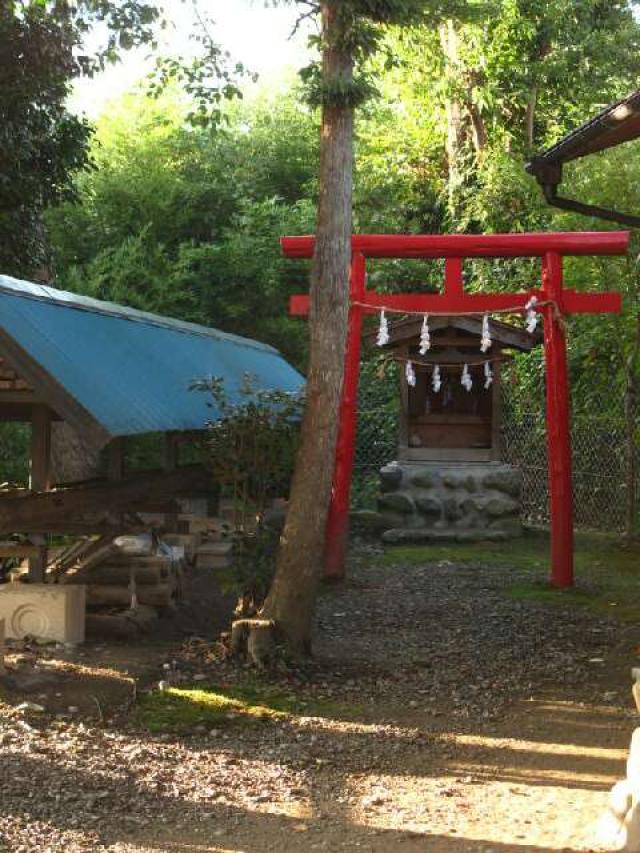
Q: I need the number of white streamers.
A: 8